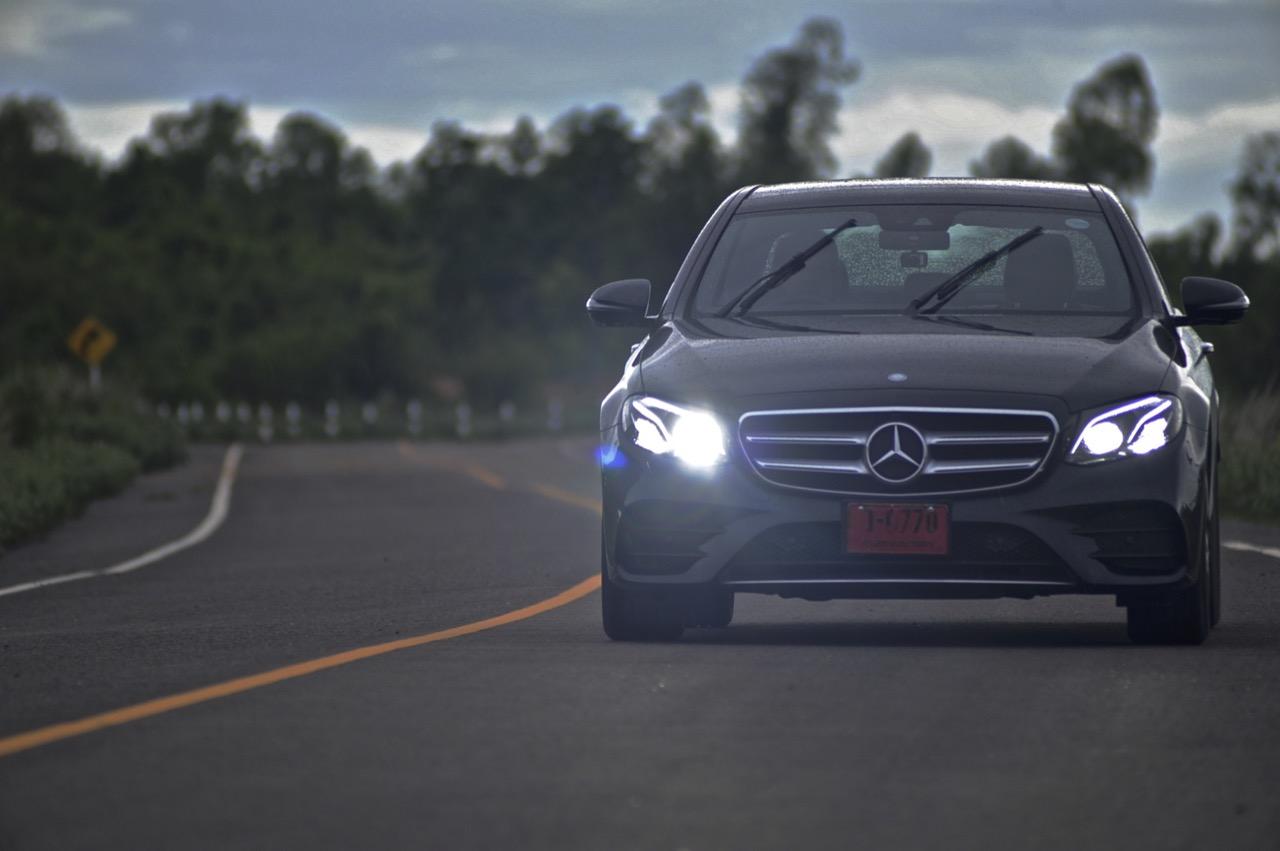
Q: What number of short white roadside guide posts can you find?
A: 13